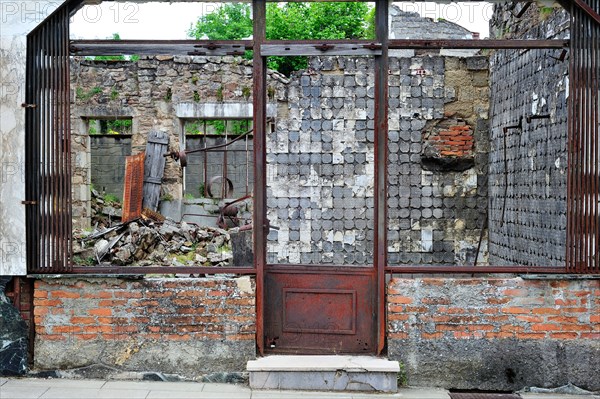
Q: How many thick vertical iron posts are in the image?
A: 2